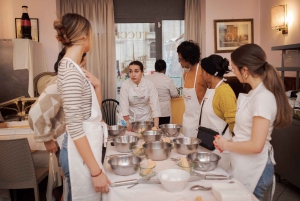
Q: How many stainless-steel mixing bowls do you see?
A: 9